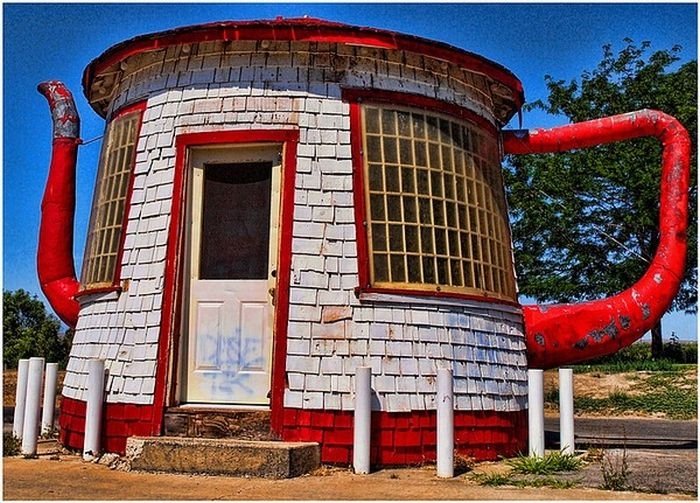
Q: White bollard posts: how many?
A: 8